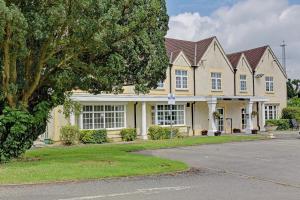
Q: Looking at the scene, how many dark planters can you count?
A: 4